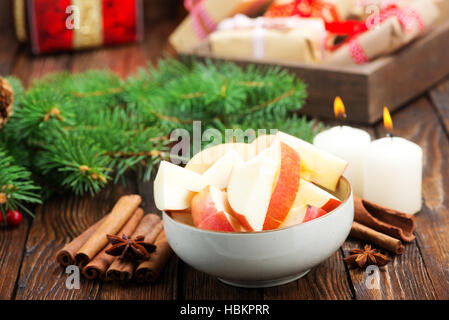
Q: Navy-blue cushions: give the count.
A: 0